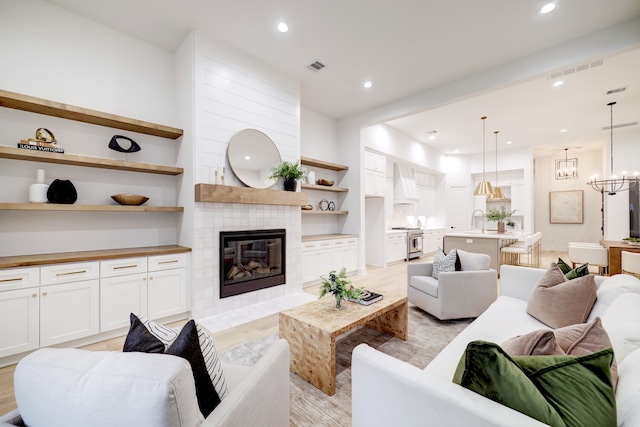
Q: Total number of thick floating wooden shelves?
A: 6